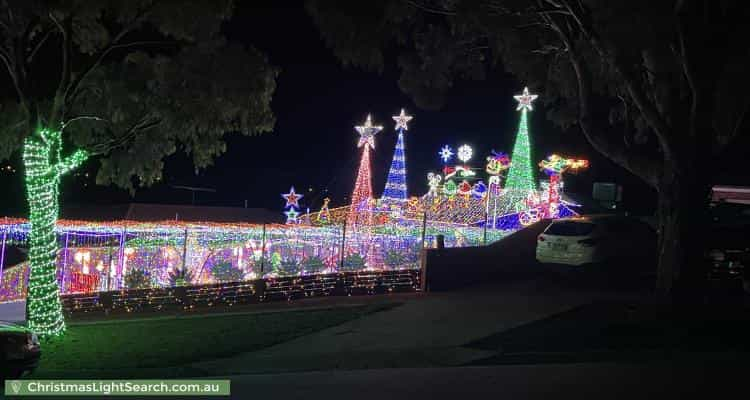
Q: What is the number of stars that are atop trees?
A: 3